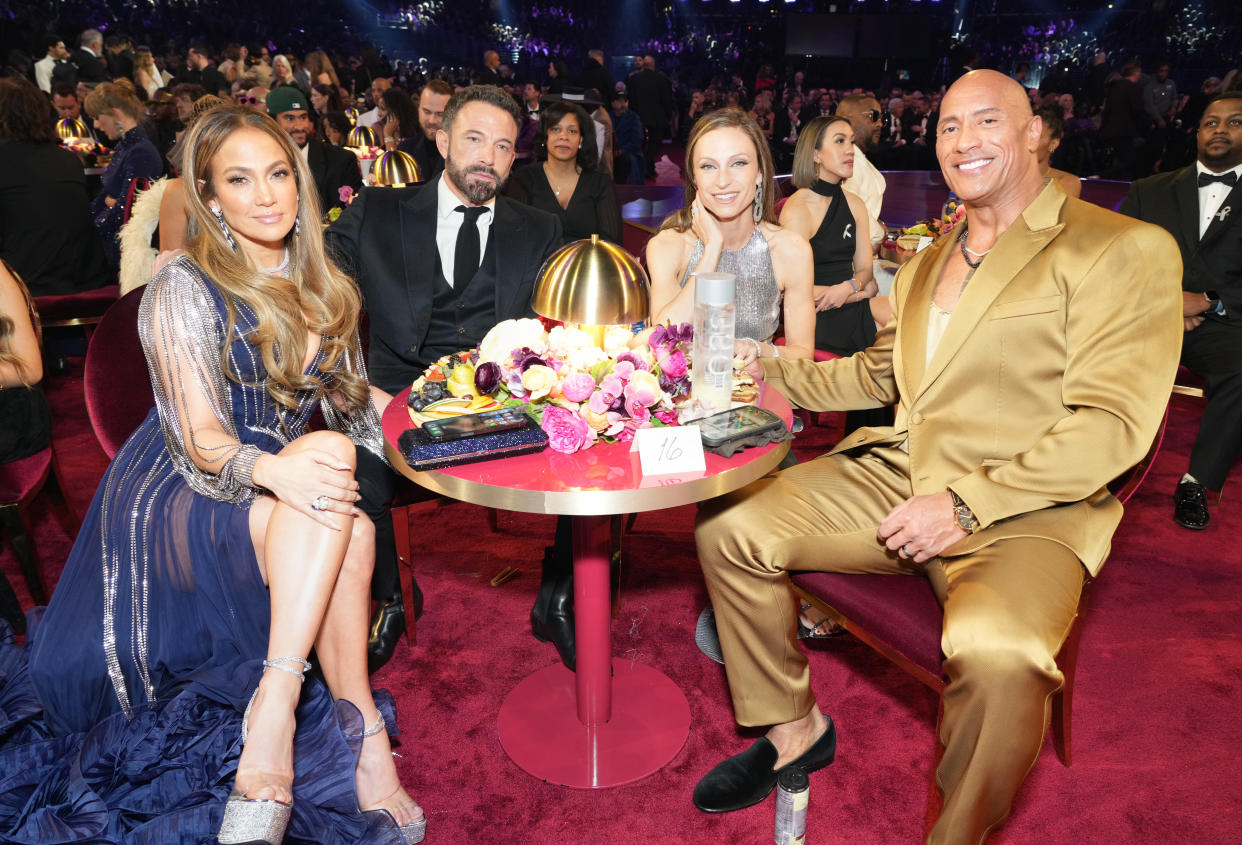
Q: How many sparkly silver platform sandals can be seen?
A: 2